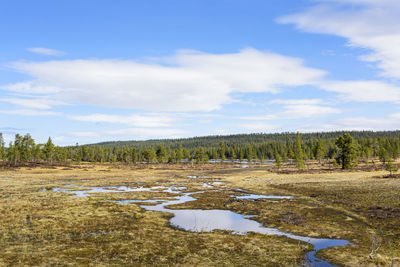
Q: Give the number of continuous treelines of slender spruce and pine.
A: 1